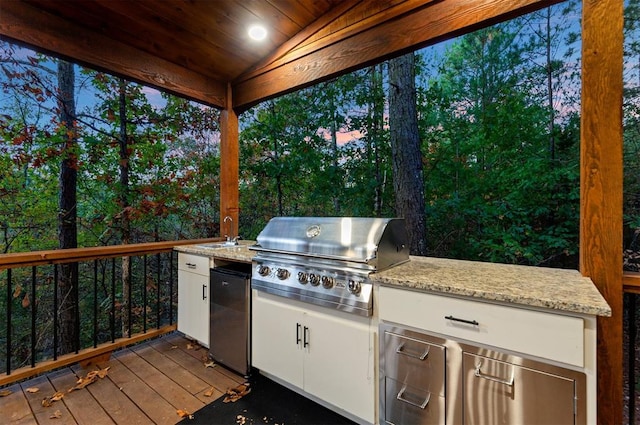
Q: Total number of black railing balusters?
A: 11